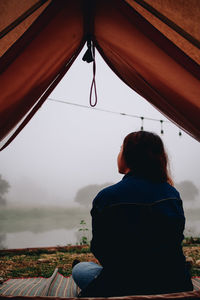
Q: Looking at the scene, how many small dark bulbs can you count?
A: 3